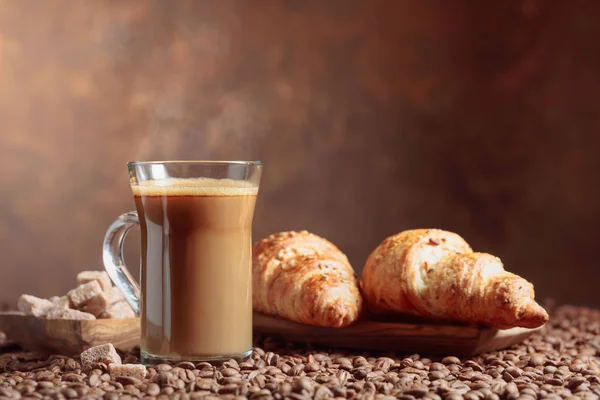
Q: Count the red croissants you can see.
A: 0